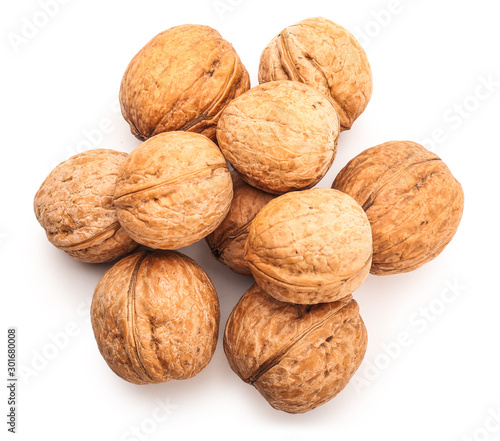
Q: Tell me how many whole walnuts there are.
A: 10